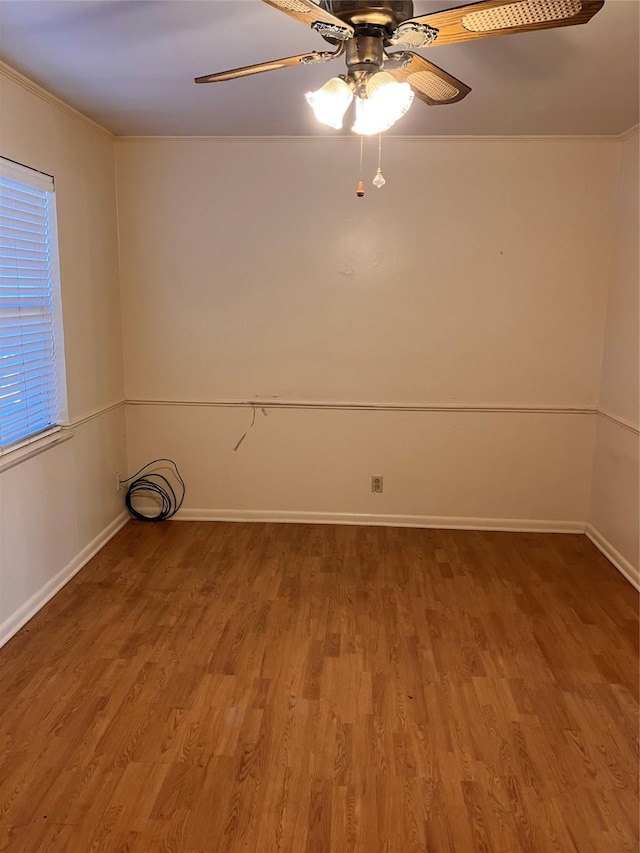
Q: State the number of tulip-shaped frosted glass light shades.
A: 3